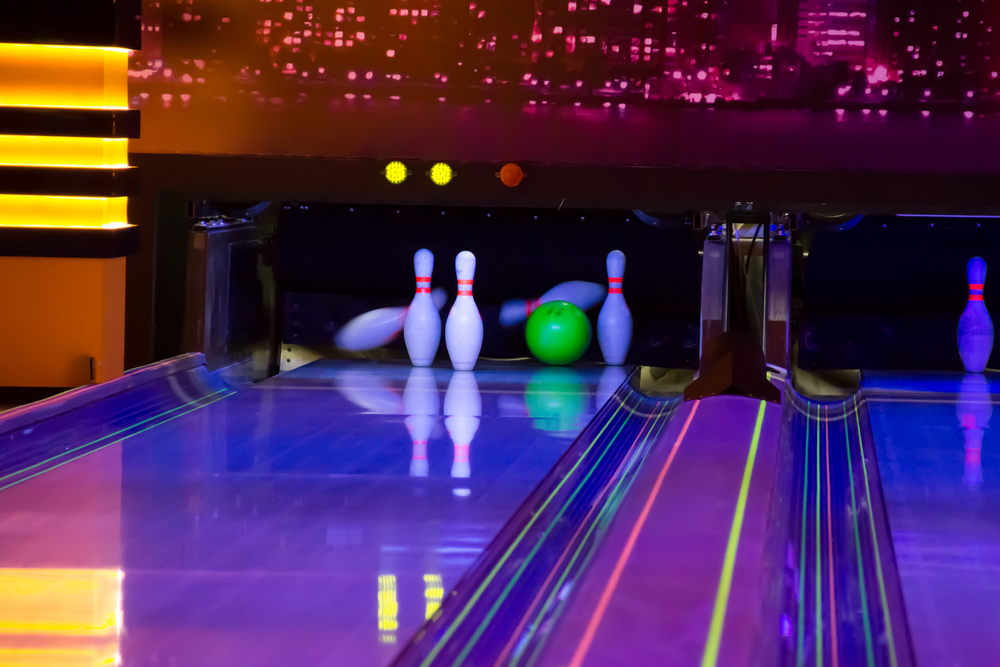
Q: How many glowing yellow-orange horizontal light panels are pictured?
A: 3